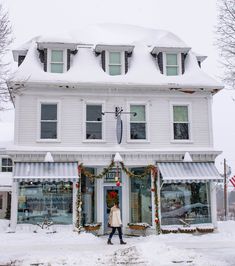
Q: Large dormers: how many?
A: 3